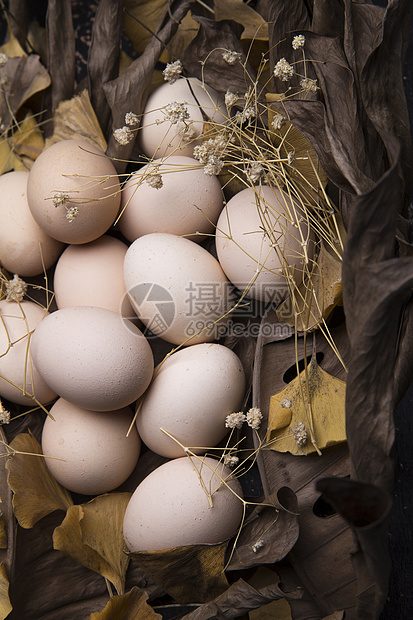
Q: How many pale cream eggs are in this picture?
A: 12